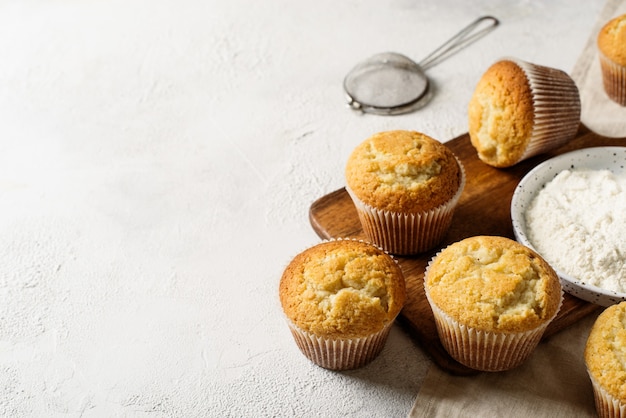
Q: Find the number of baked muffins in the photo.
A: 6